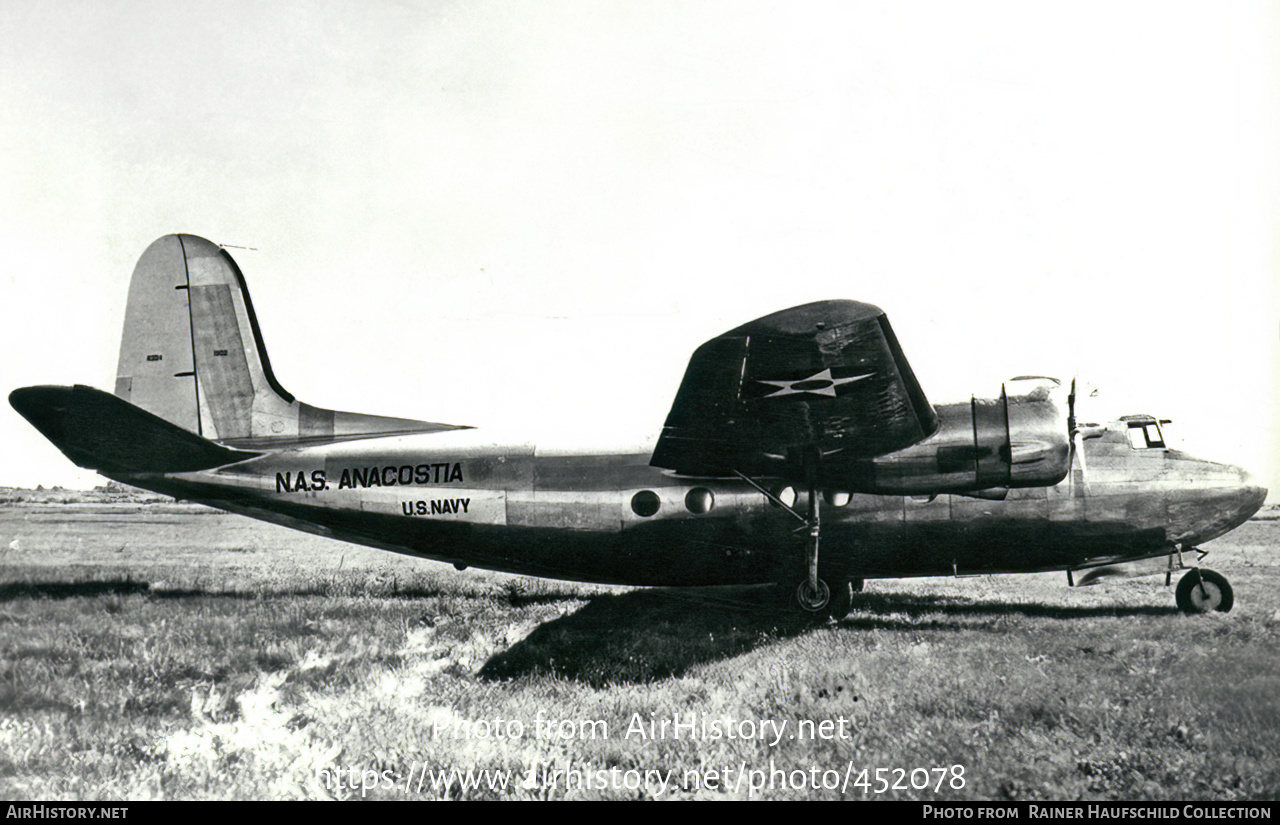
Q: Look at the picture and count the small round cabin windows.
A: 4